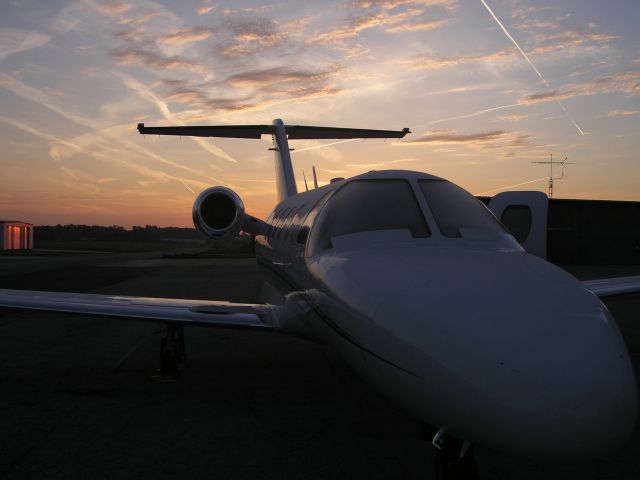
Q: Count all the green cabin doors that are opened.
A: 0